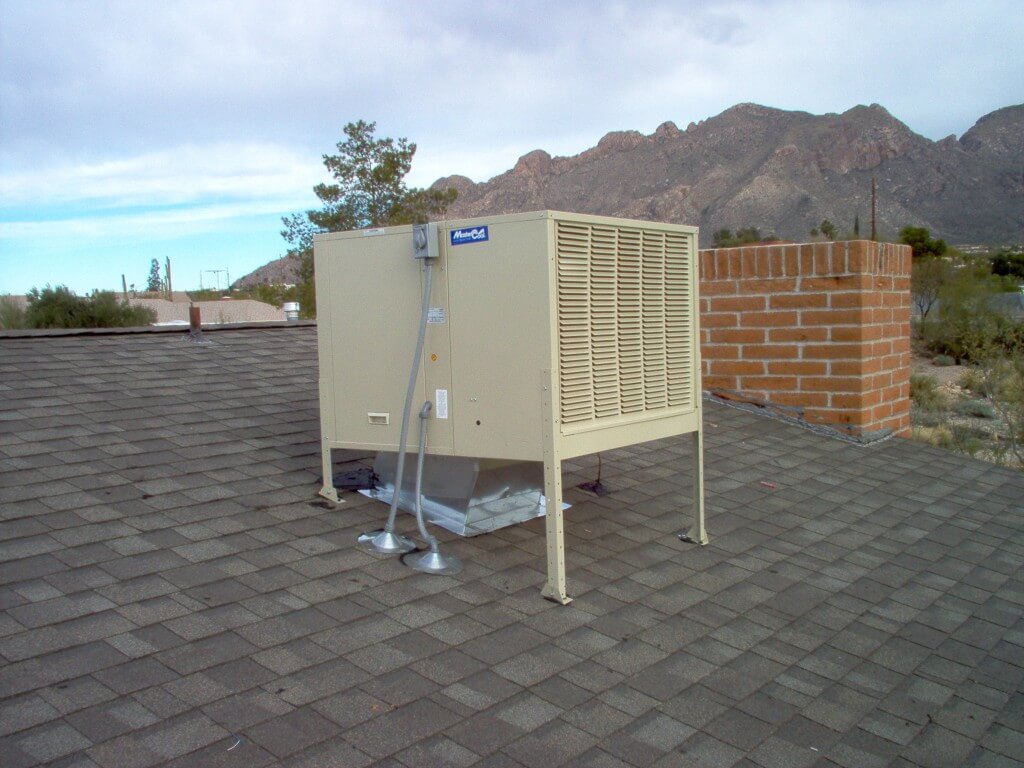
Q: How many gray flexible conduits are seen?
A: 2